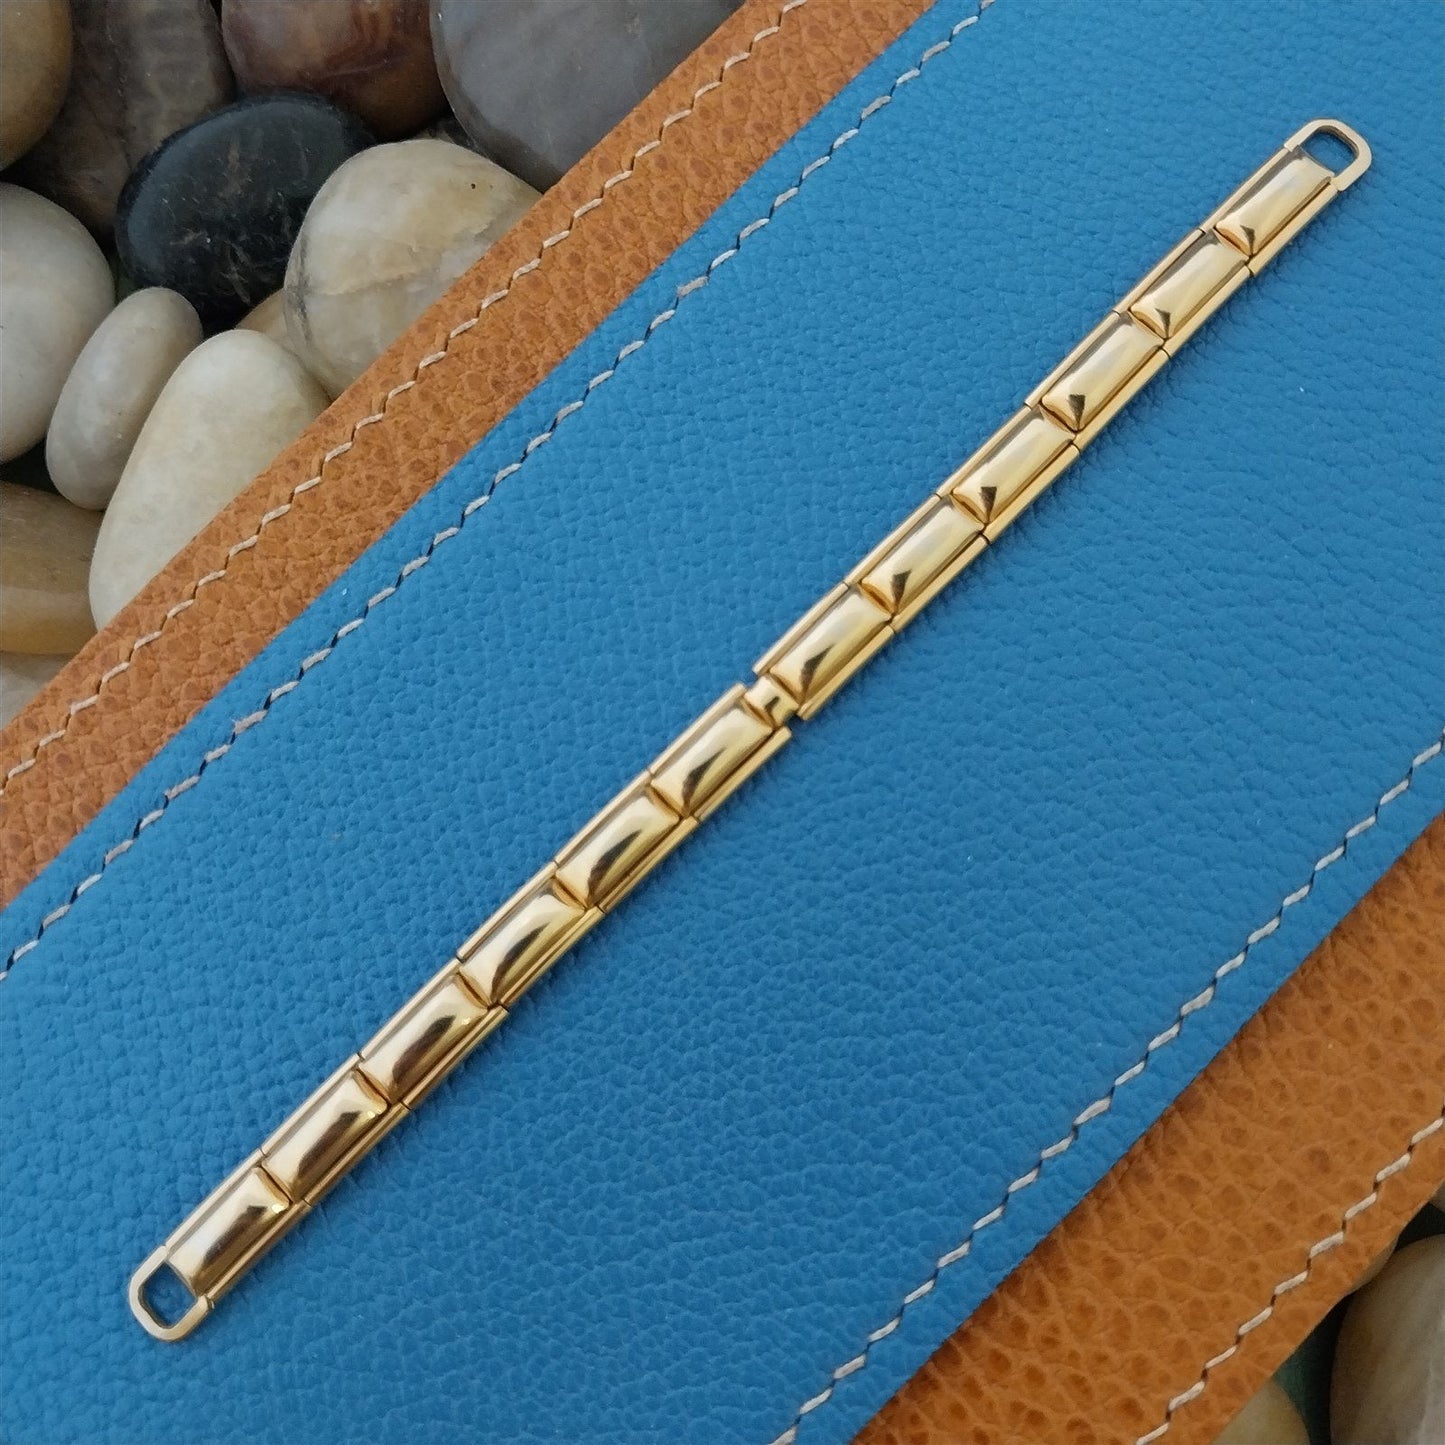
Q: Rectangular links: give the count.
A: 12